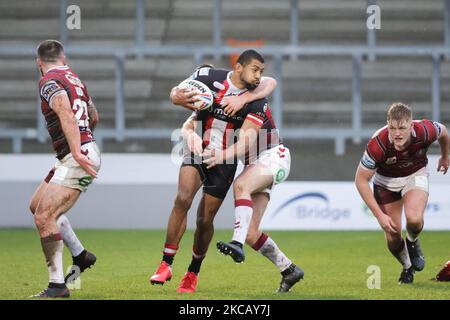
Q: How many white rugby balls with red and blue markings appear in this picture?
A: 1